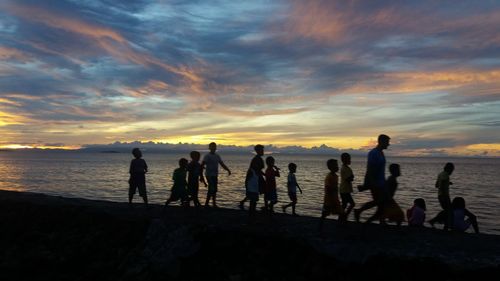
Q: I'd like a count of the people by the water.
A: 15